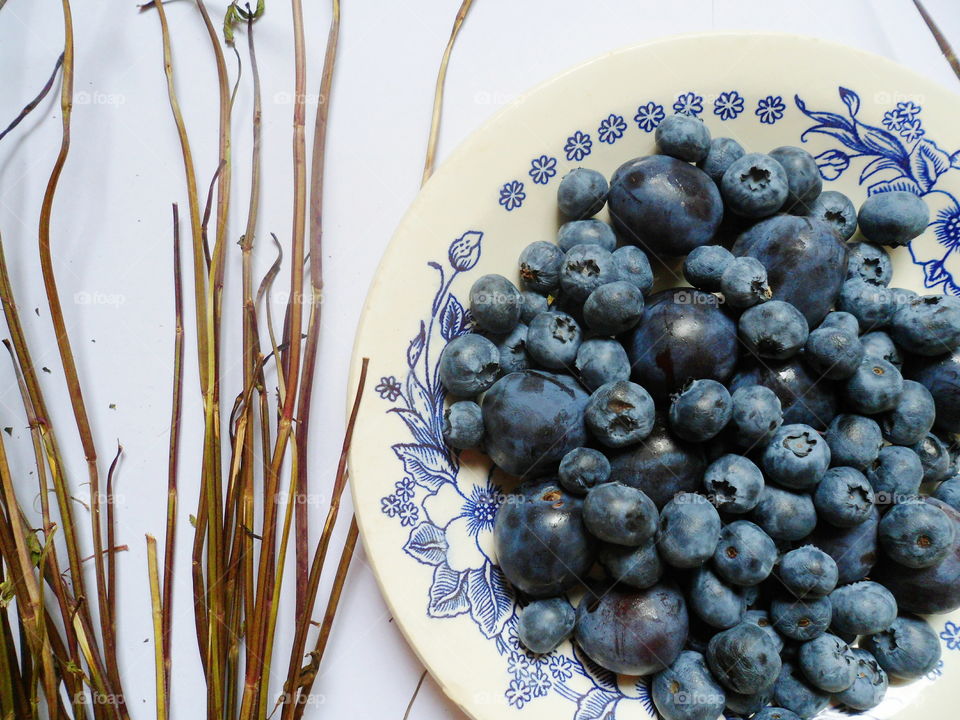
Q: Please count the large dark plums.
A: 11